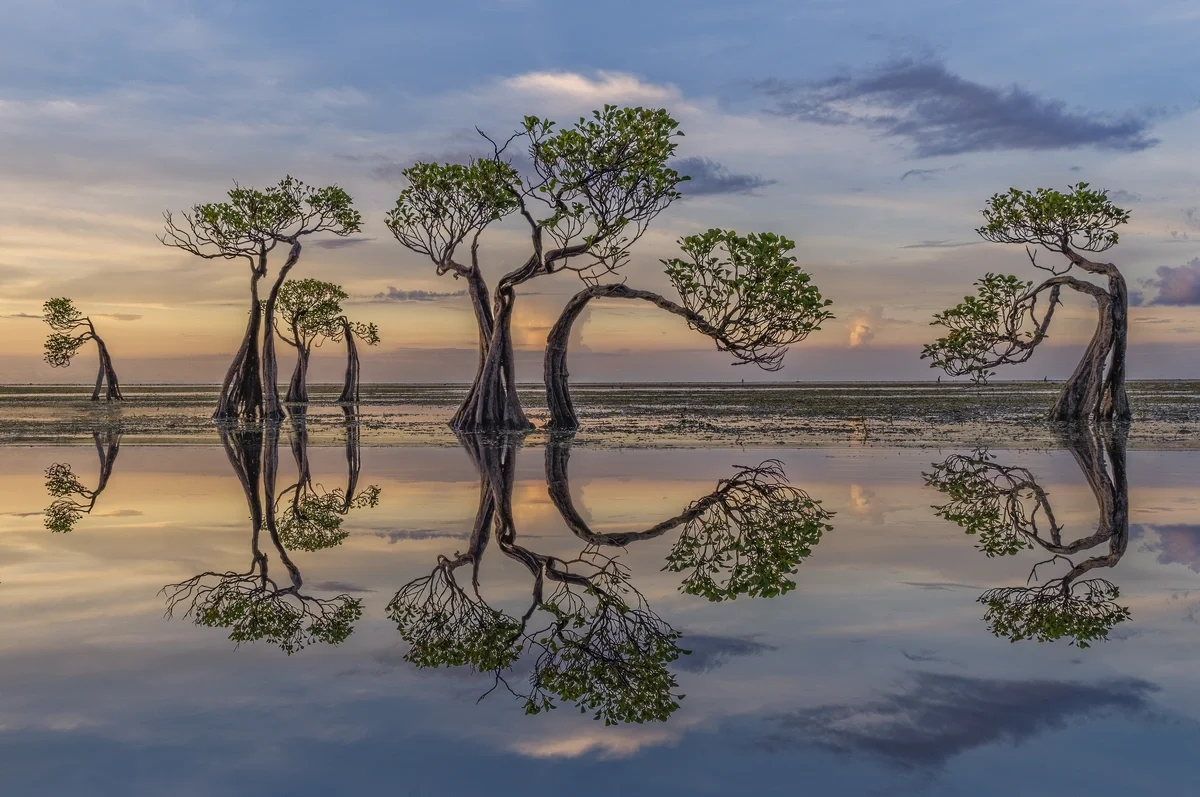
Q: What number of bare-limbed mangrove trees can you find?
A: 0